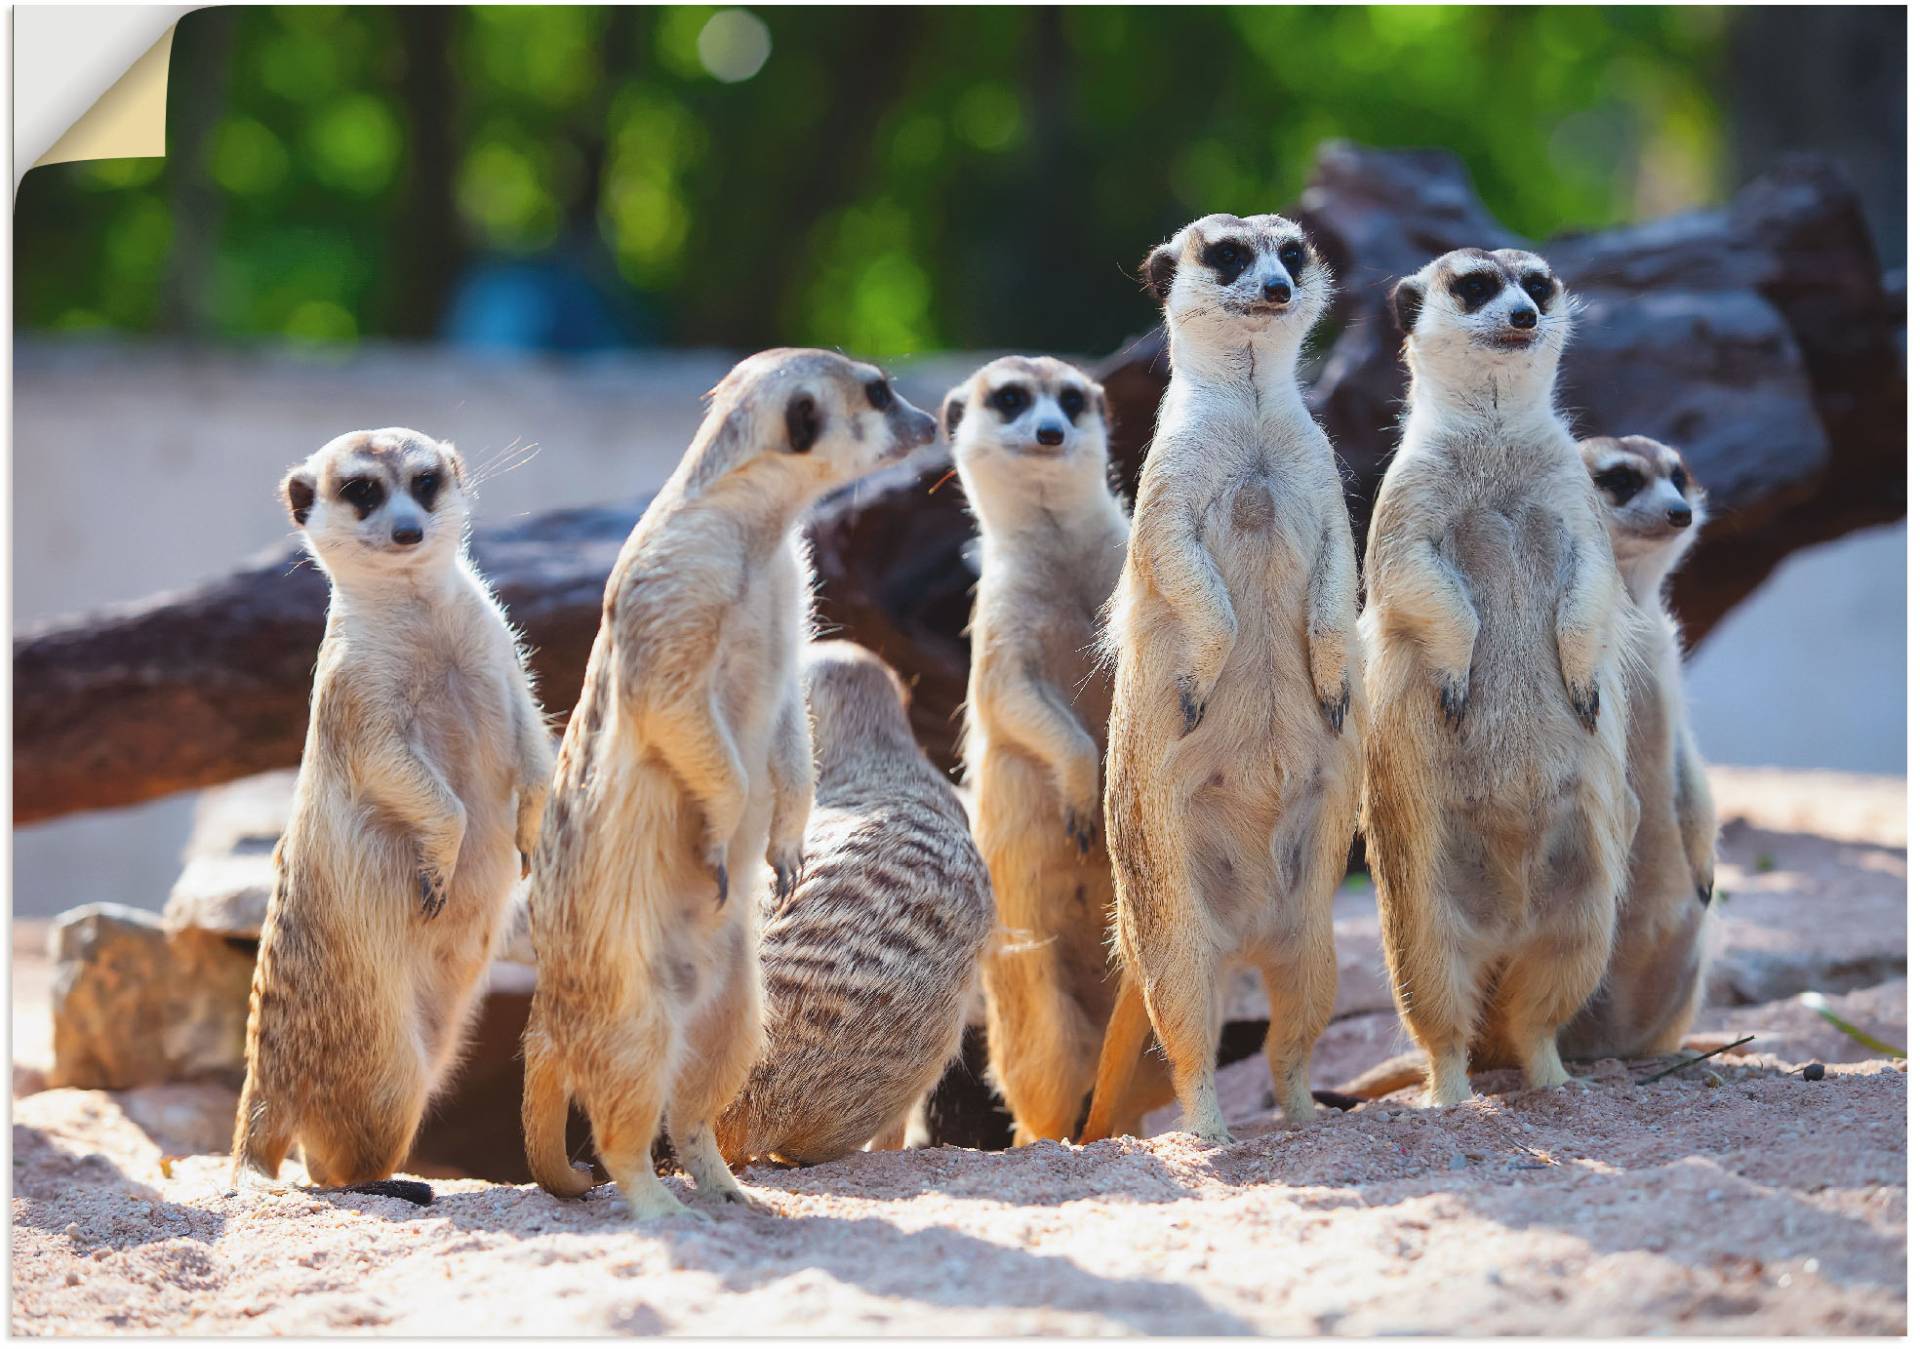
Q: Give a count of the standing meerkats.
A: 6